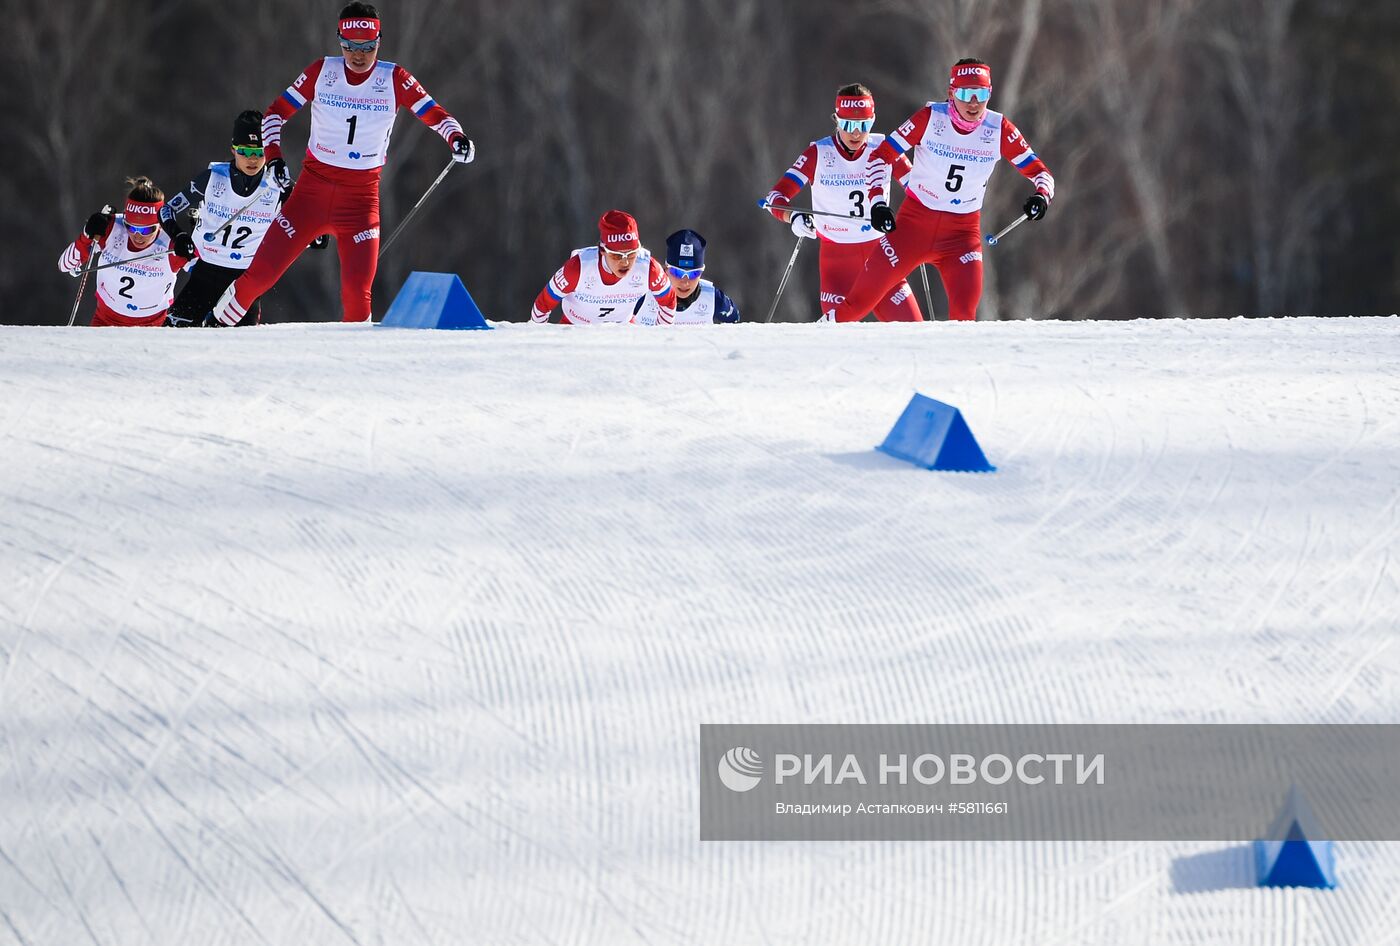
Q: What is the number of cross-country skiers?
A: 7